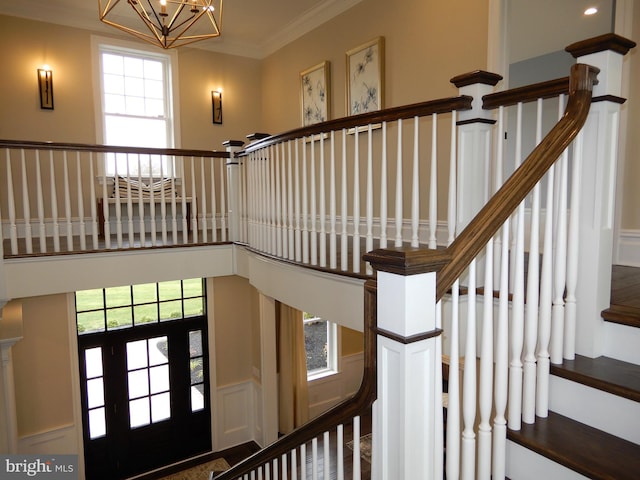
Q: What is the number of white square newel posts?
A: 5